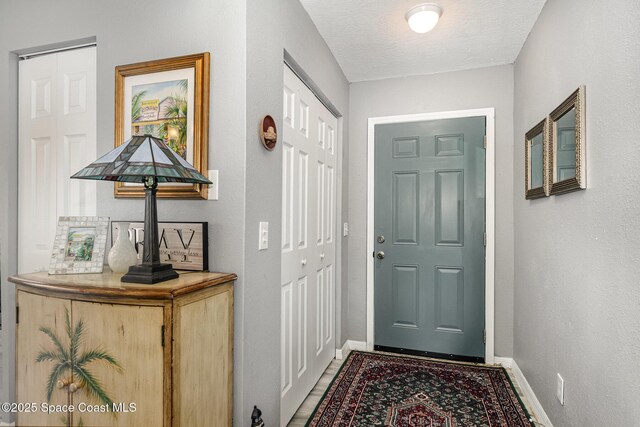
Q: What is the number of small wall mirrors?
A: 2